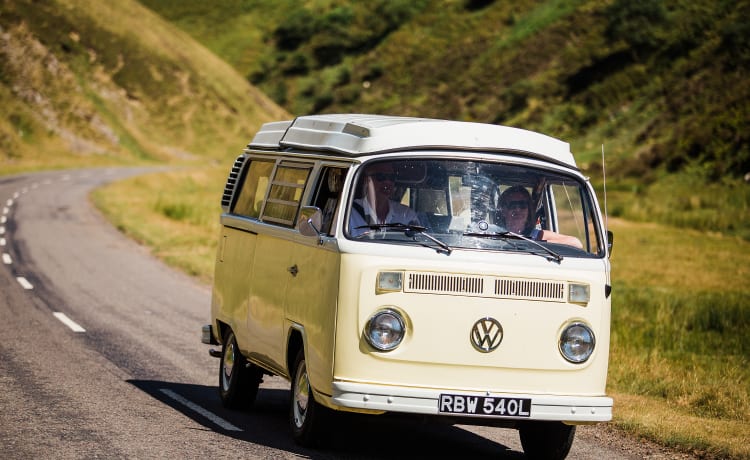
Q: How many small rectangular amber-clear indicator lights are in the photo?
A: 2